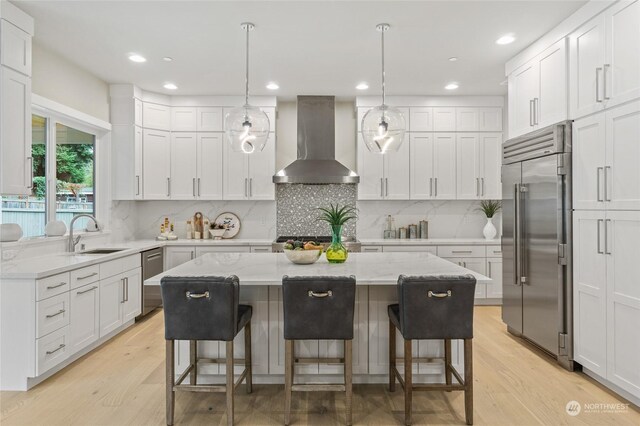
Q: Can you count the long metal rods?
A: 2